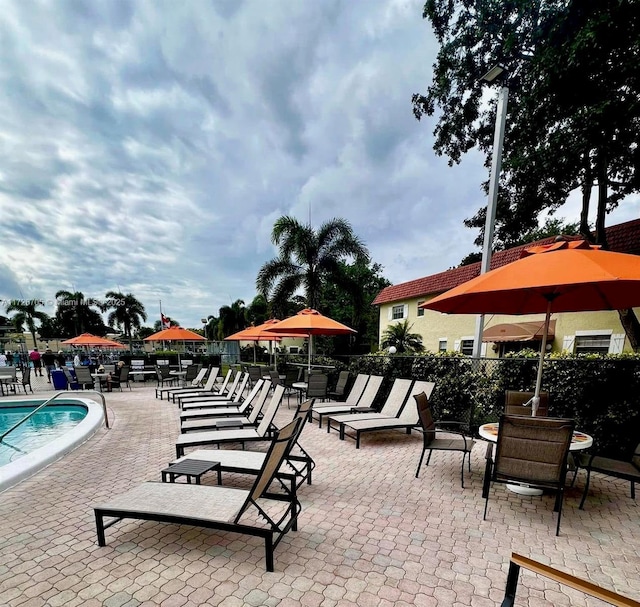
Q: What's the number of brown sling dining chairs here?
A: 4